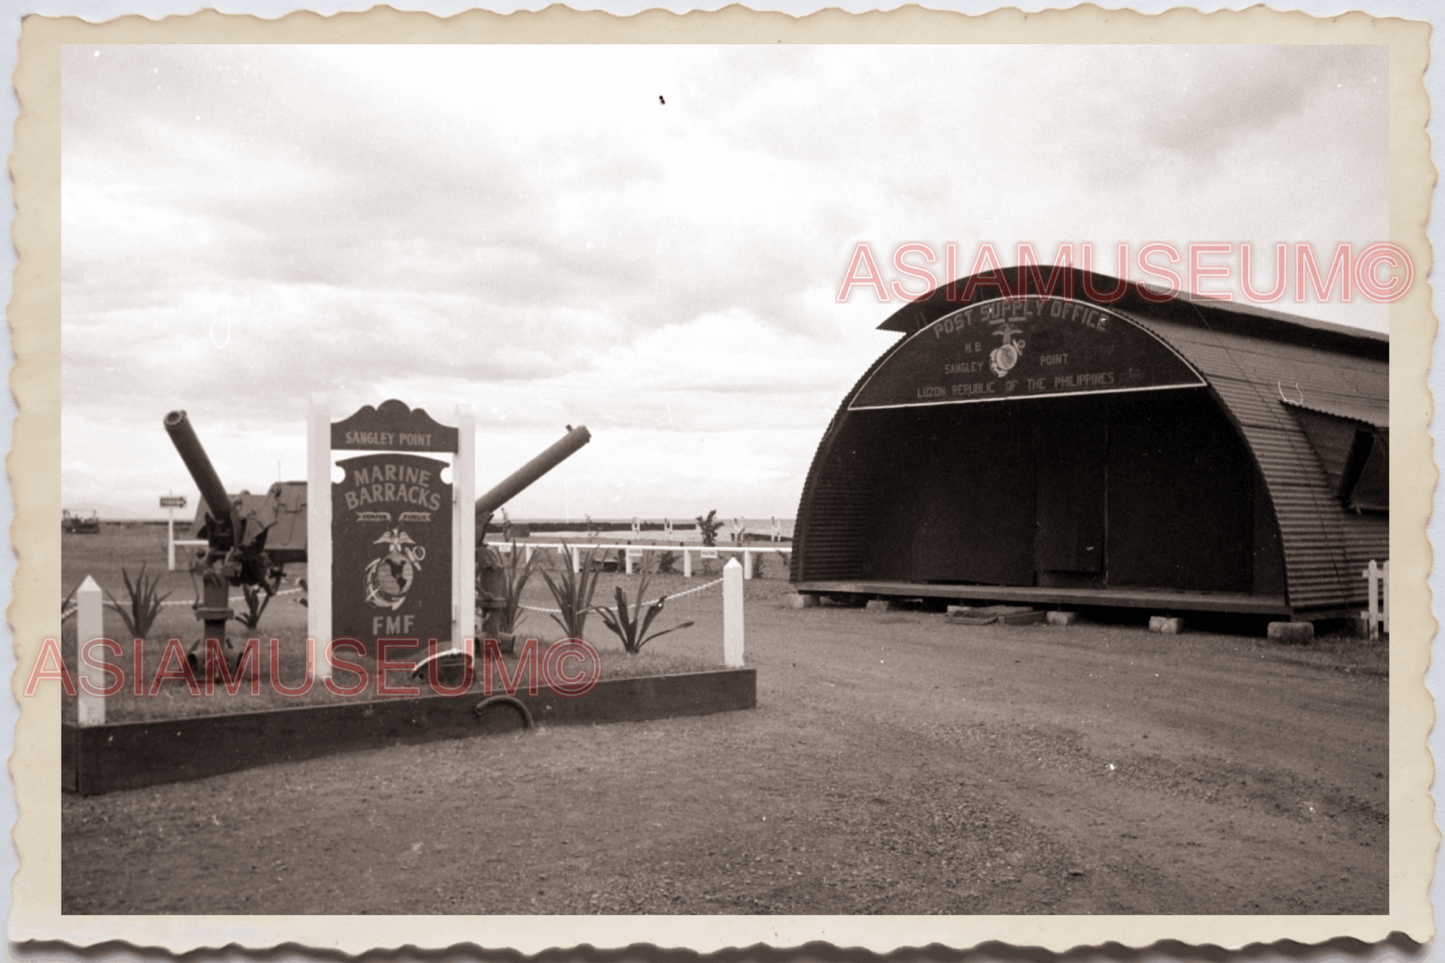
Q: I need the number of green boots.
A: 0